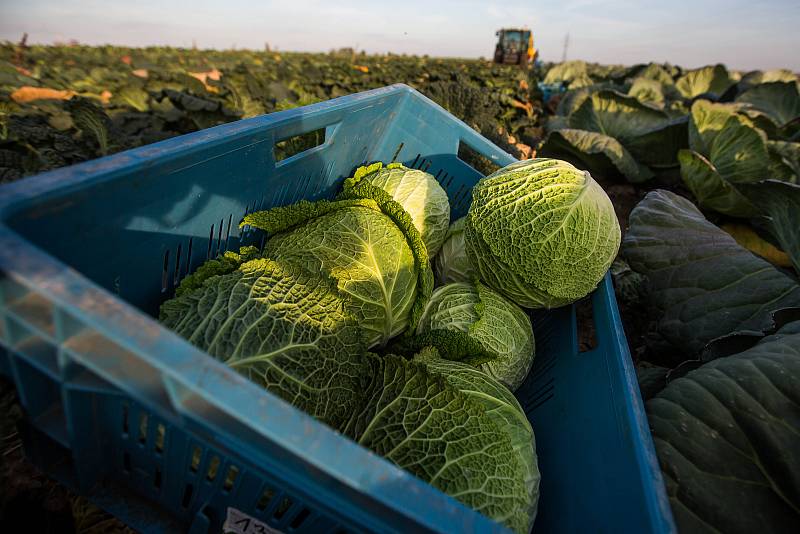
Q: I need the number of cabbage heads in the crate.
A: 7